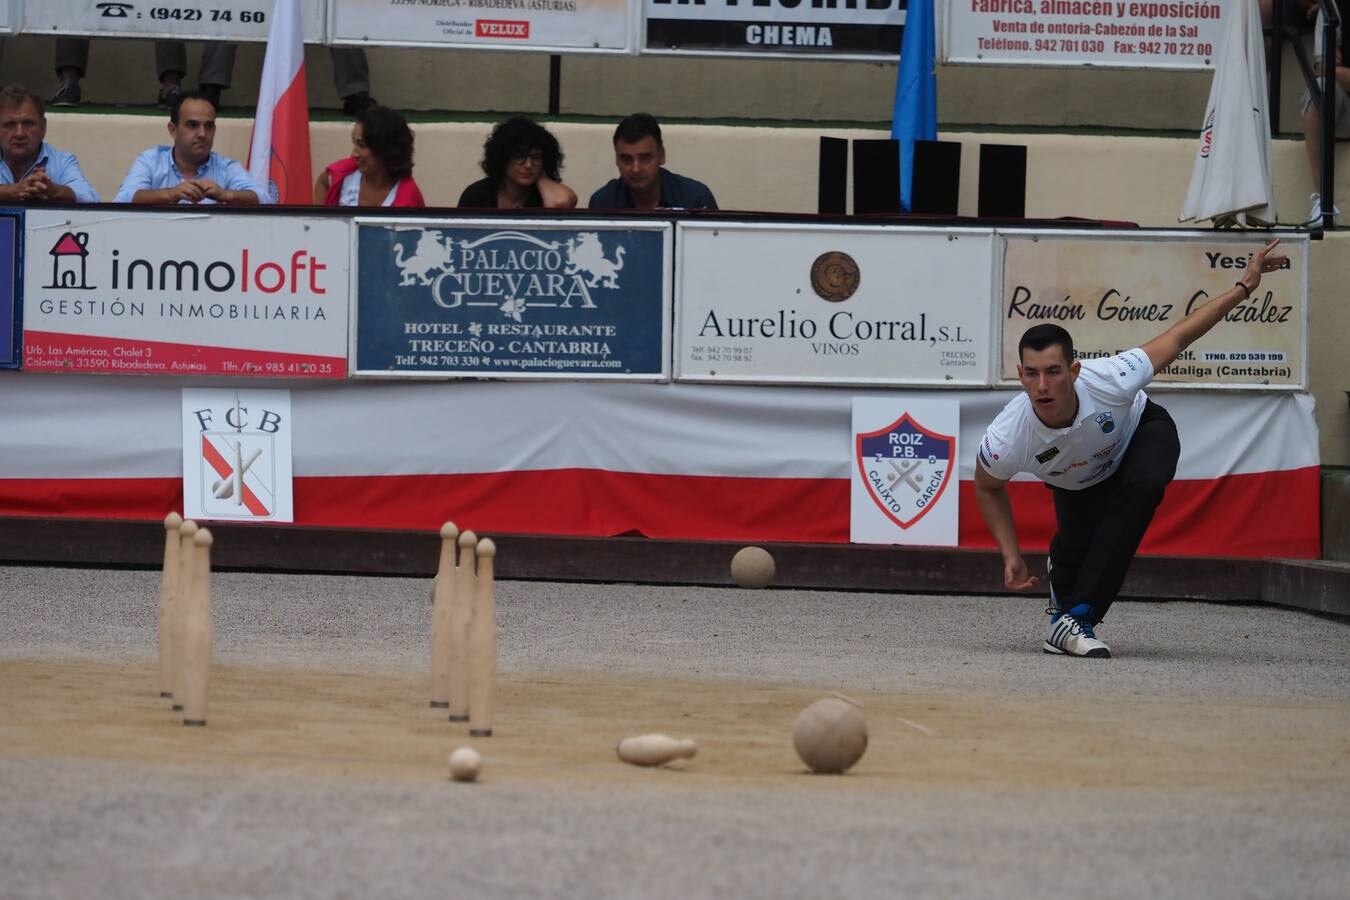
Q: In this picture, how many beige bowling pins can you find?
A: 7